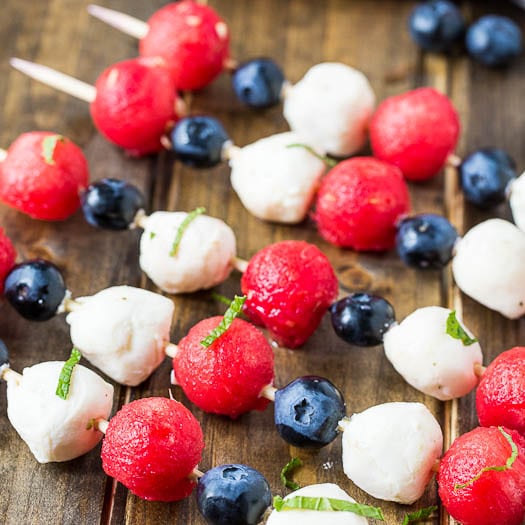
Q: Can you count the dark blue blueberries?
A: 12